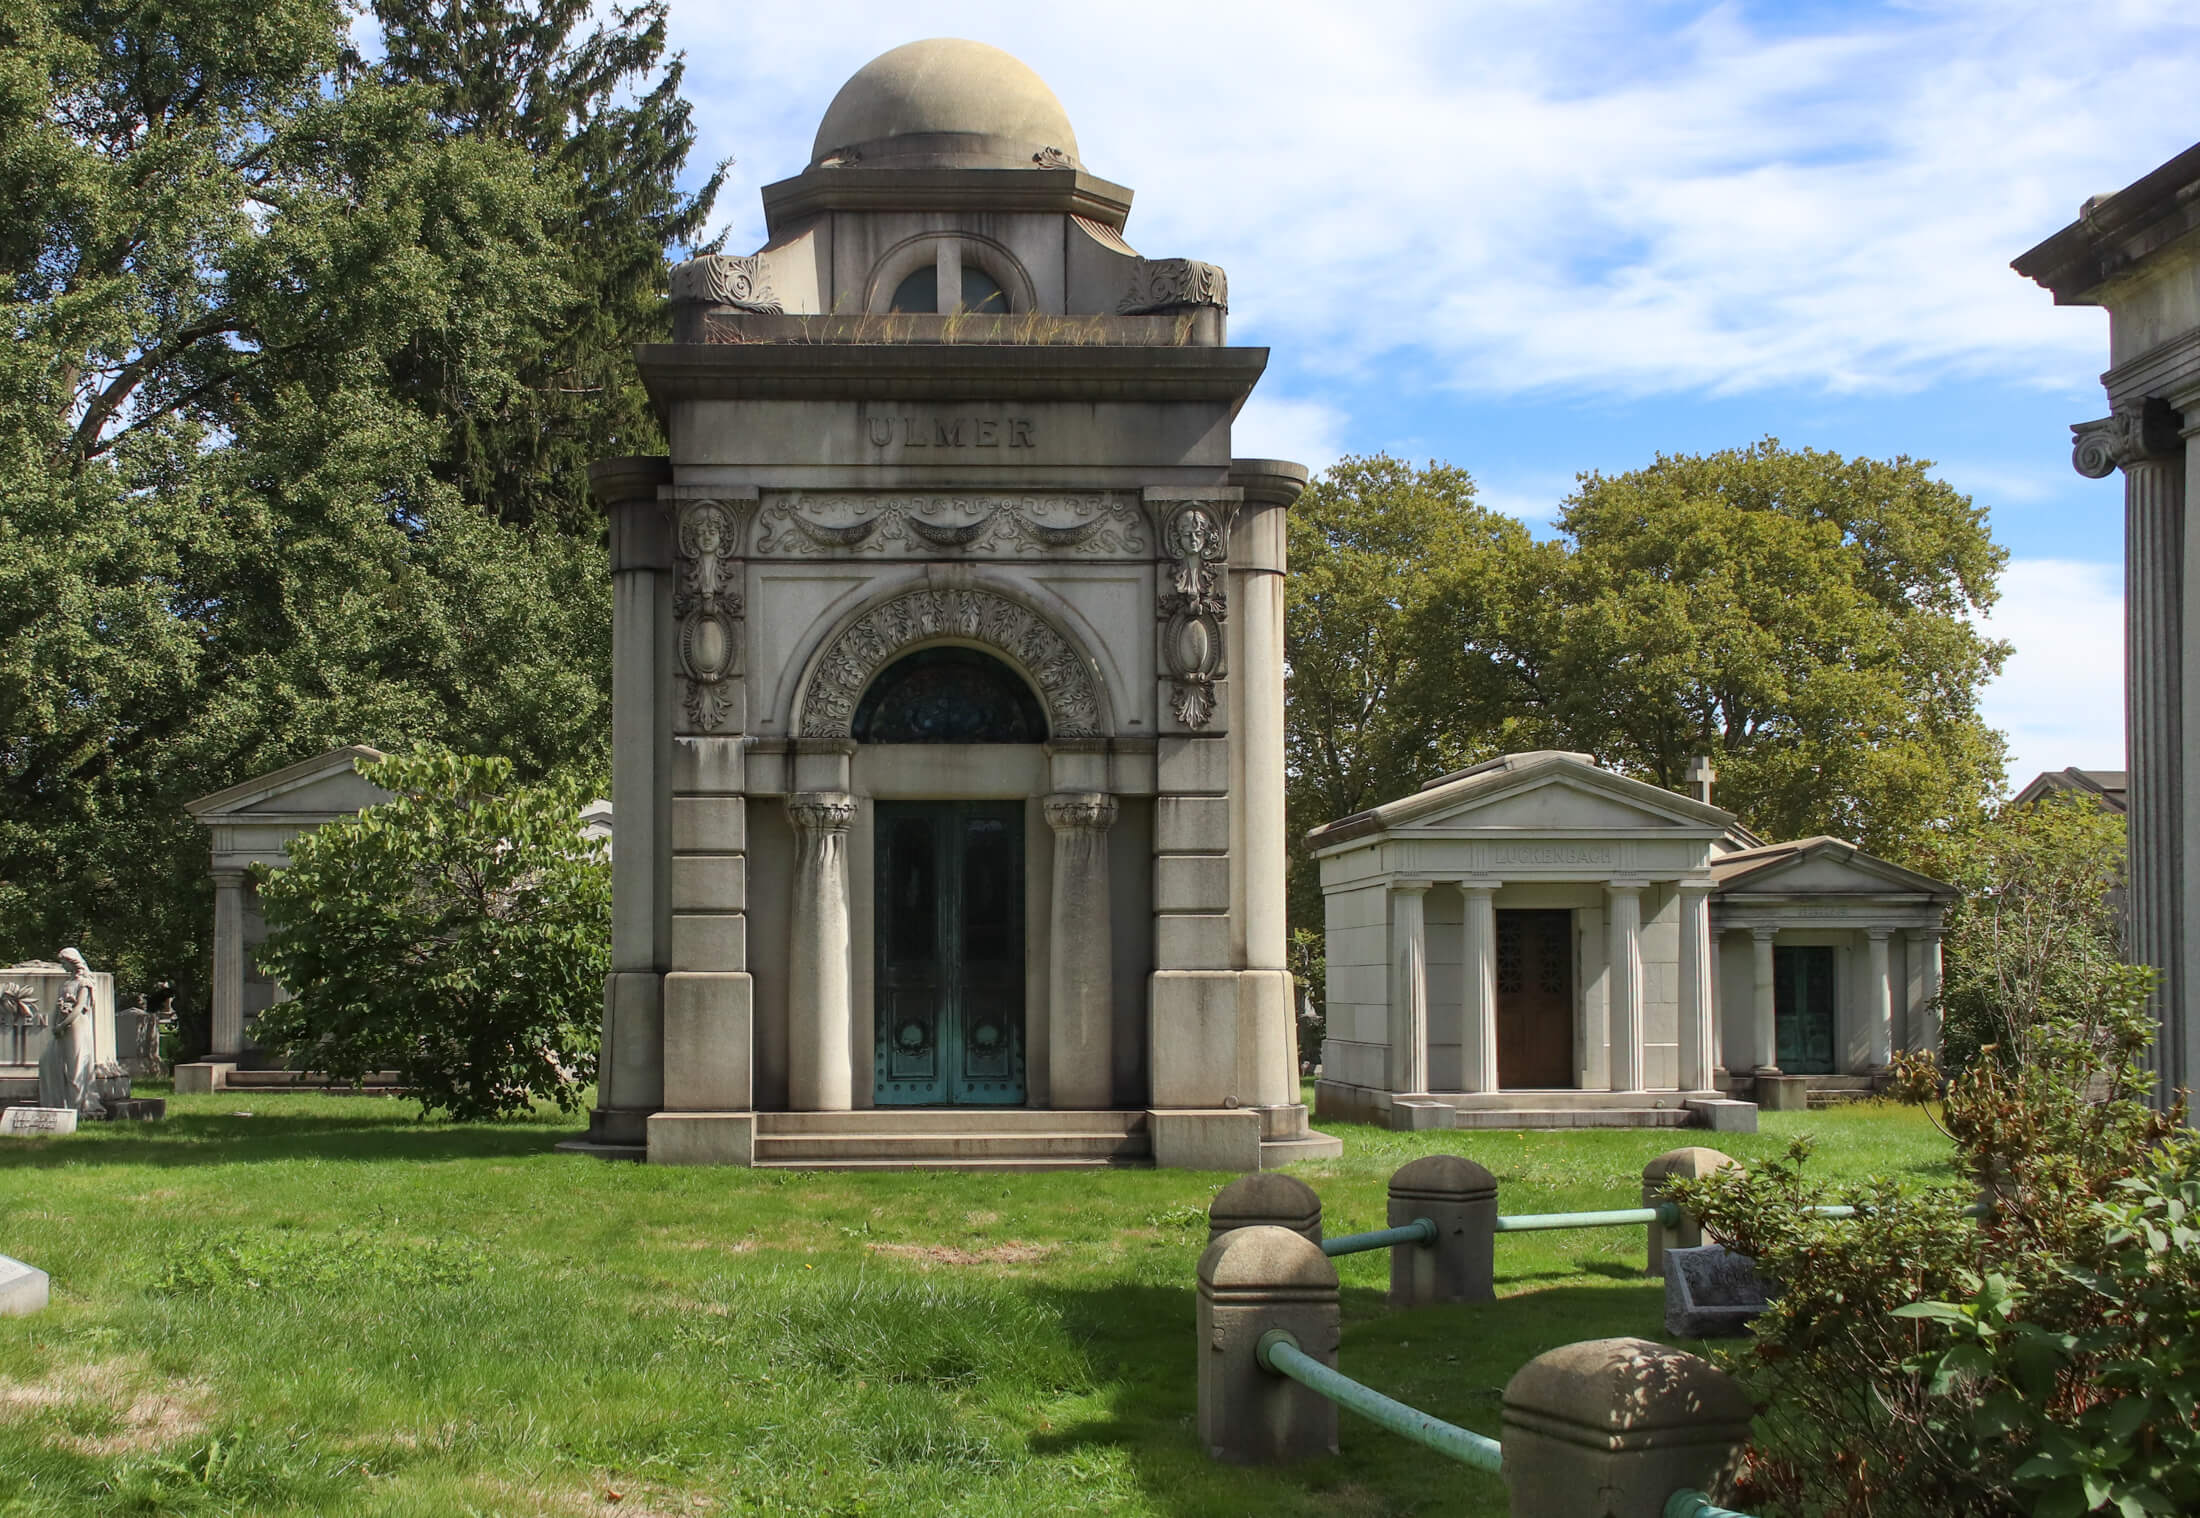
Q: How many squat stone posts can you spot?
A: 5